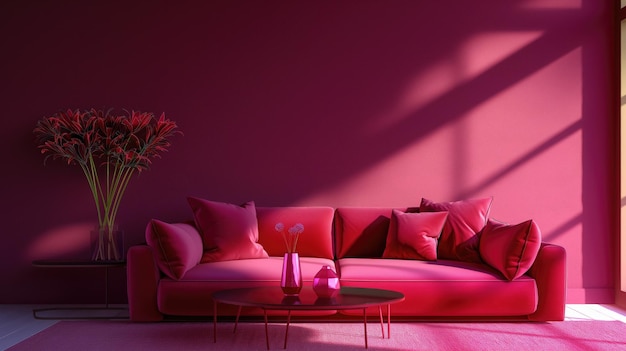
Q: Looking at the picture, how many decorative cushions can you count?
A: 5